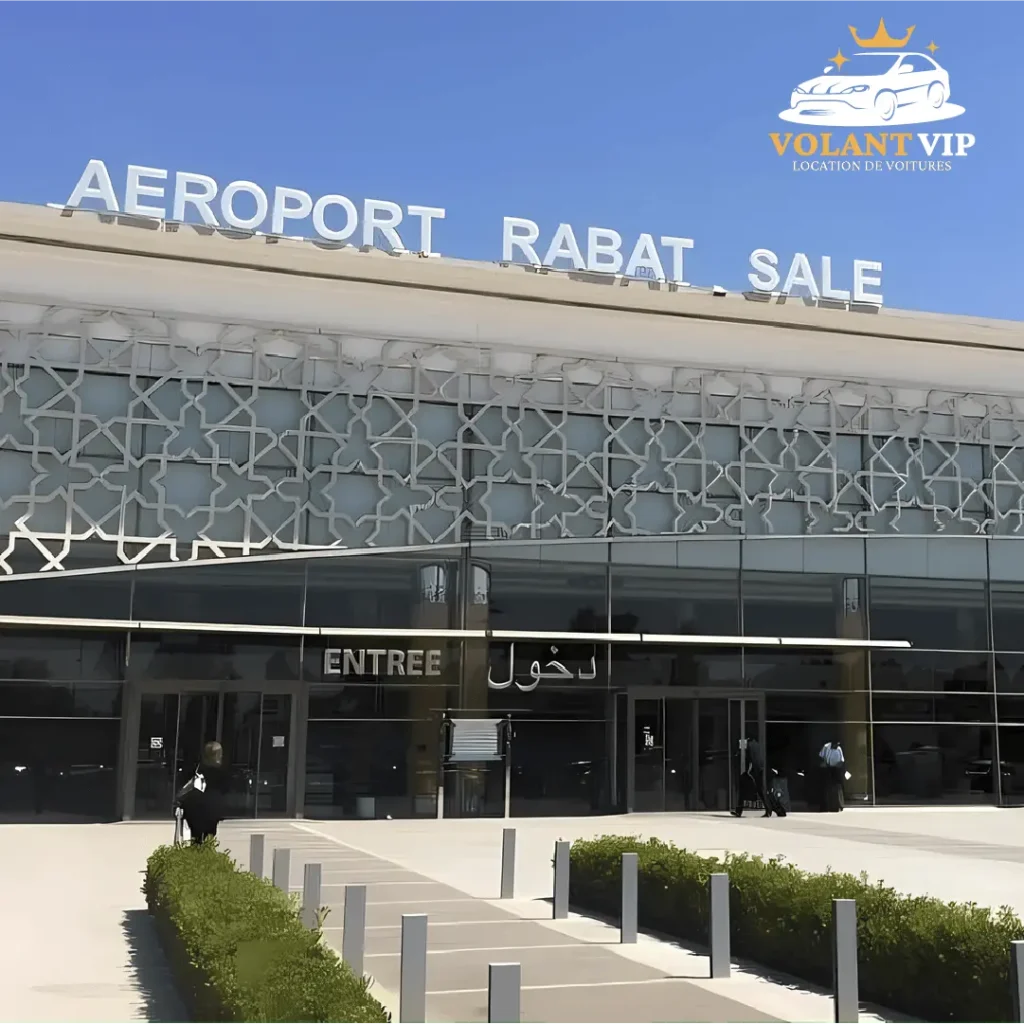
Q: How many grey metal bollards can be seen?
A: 12